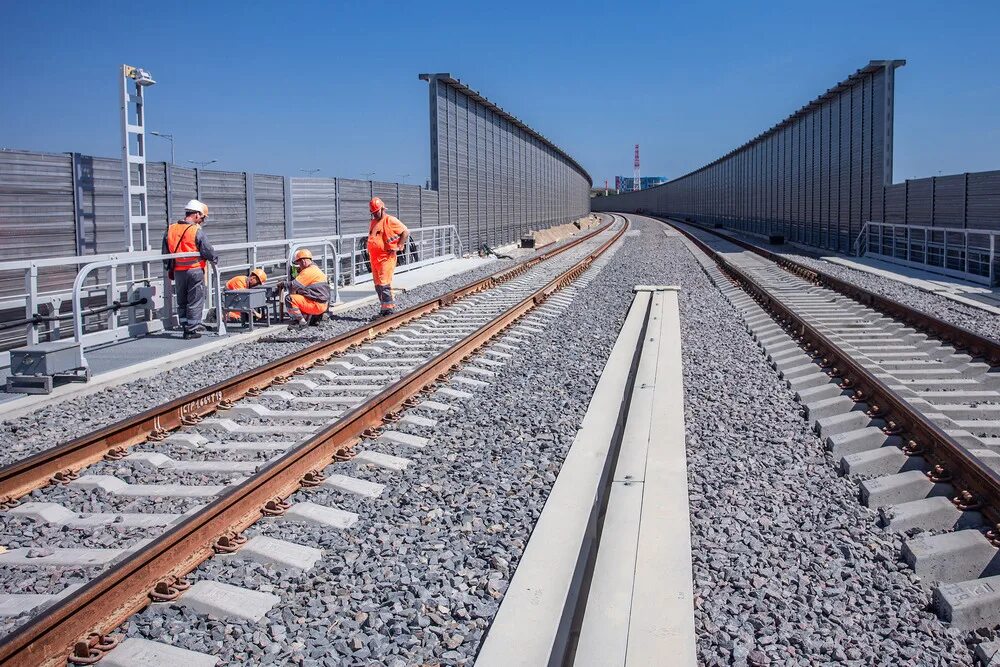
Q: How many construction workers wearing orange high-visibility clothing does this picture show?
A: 4